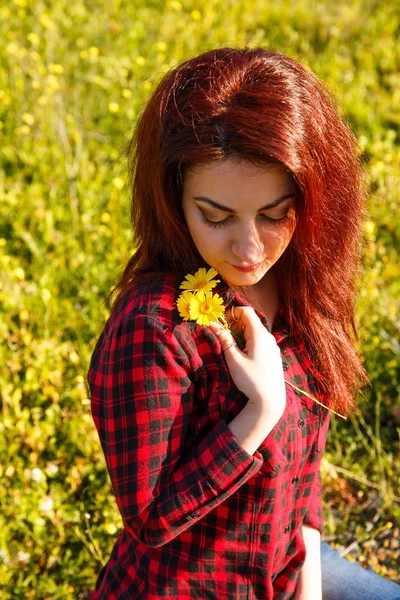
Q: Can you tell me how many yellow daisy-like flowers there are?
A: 3